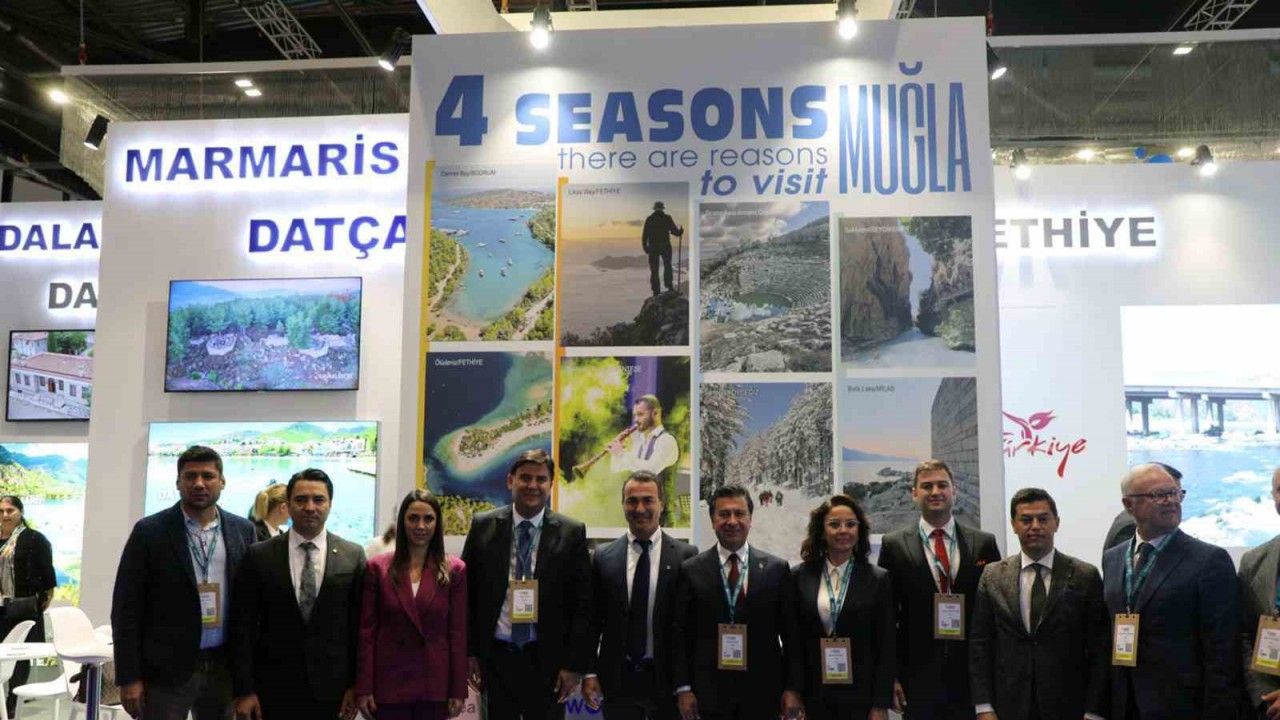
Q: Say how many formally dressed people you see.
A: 11